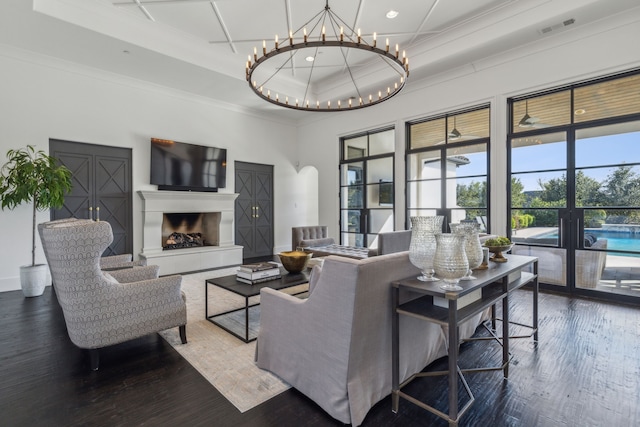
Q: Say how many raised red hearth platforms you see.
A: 0